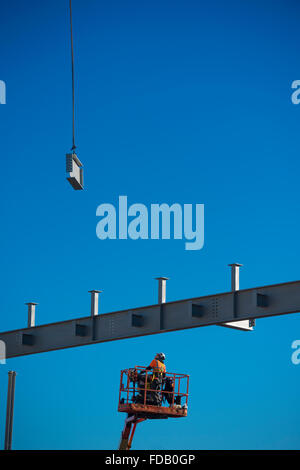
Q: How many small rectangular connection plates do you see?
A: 5